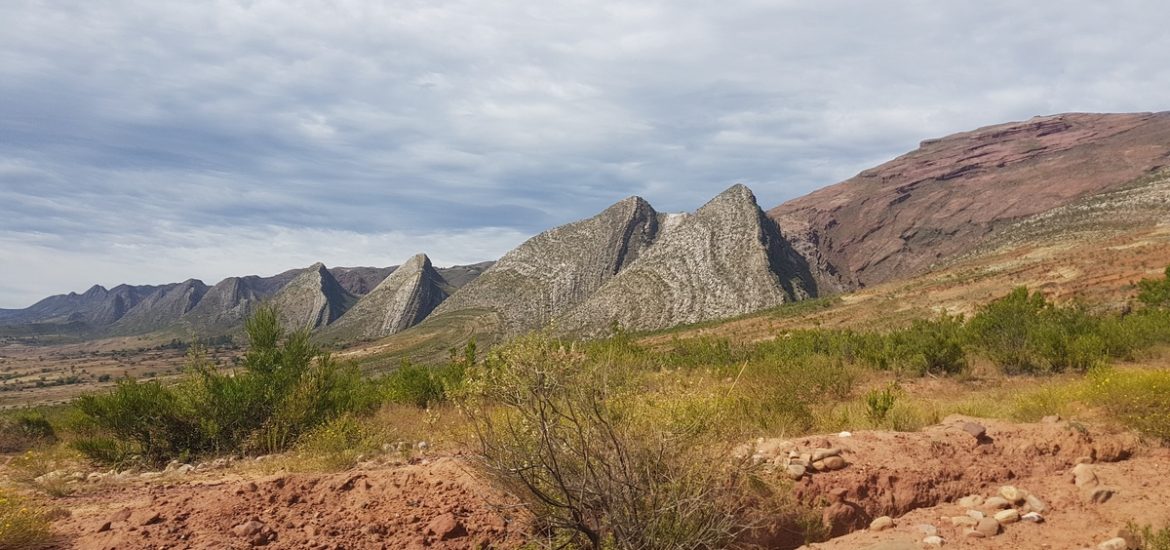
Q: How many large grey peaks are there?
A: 4